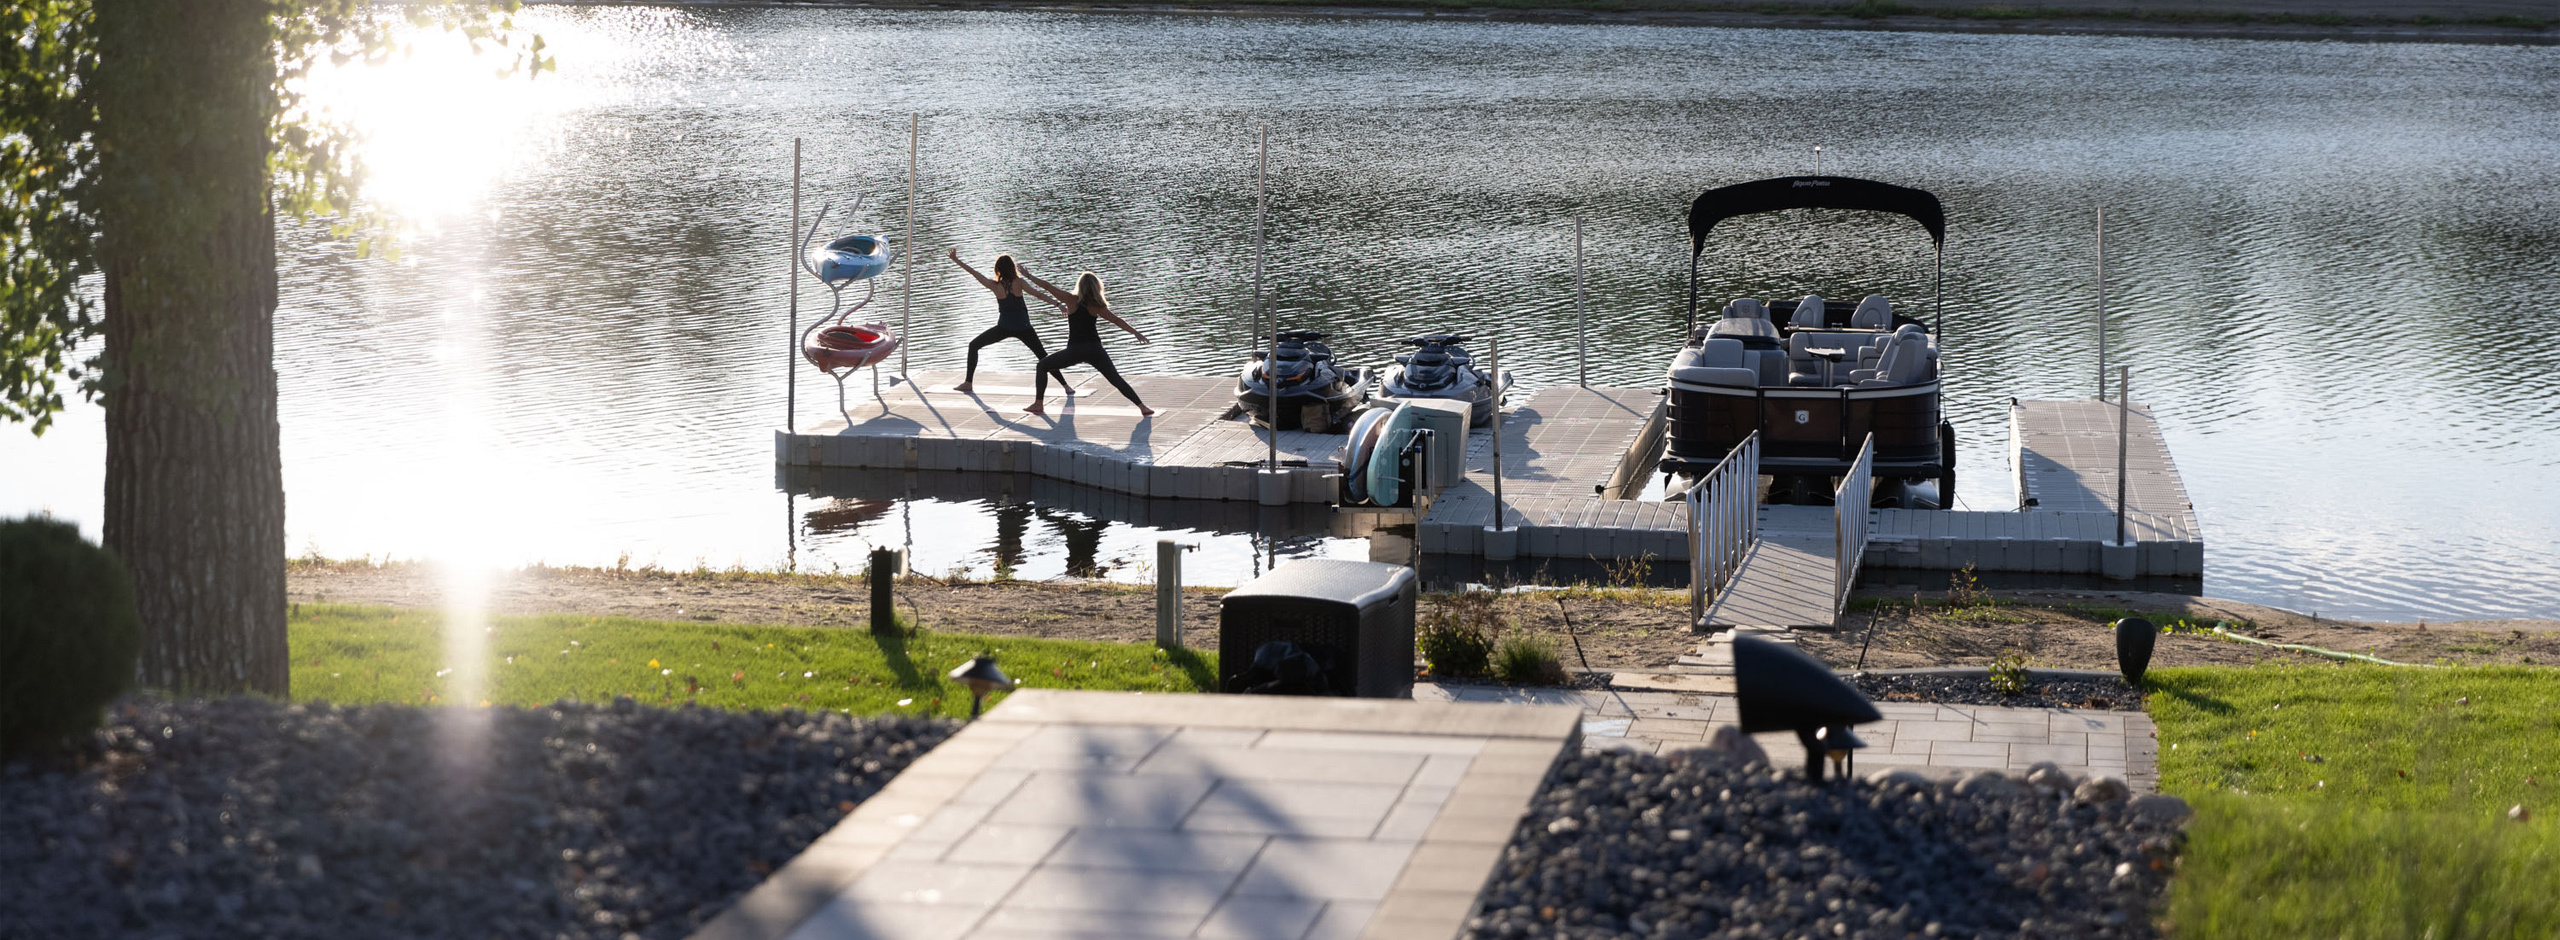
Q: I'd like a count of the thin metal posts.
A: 8